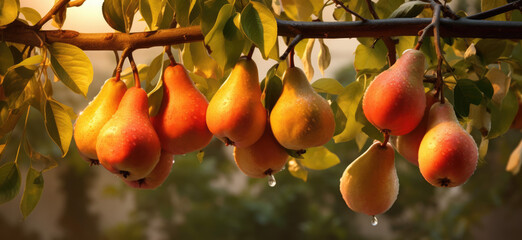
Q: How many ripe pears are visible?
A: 11